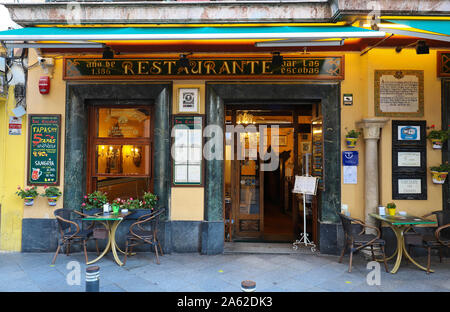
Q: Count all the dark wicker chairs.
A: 4